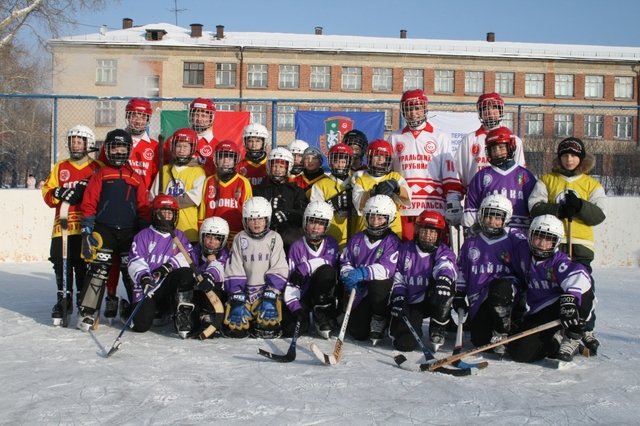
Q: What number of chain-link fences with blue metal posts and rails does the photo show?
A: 1